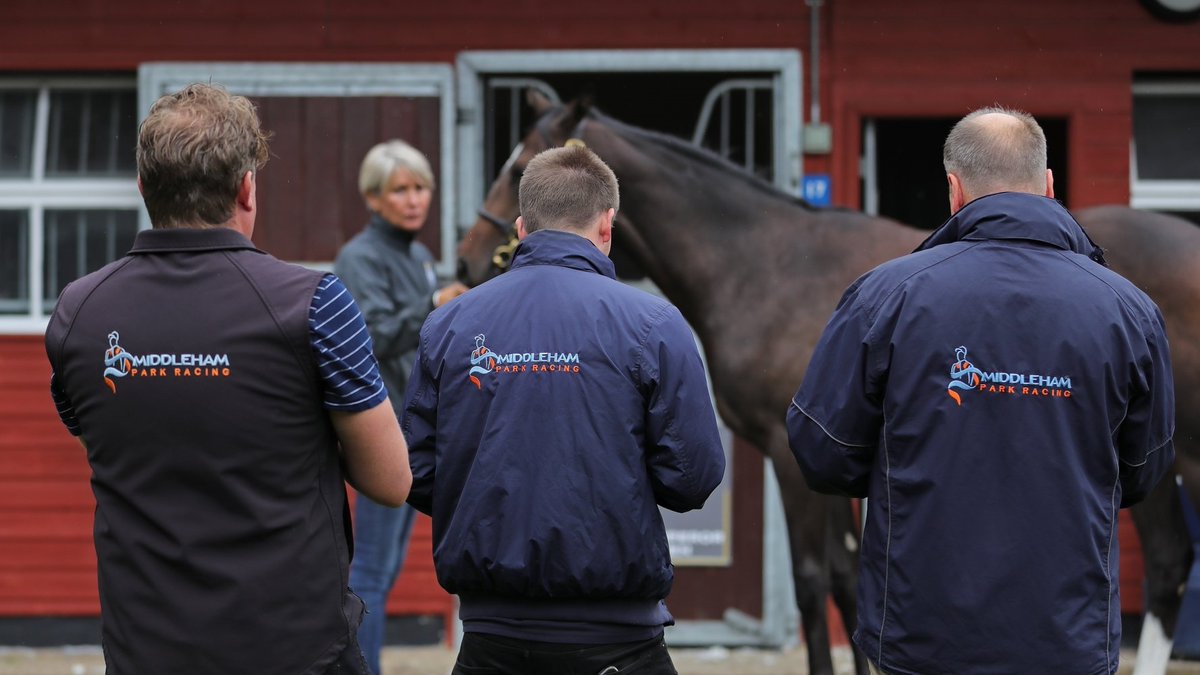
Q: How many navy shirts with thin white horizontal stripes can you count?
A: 1